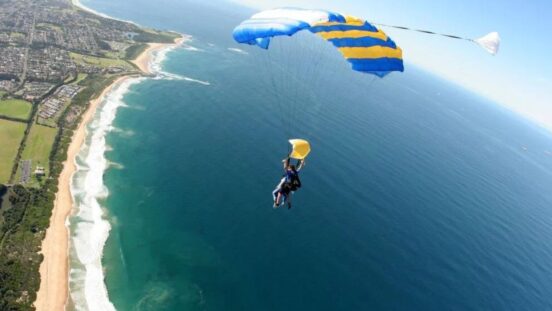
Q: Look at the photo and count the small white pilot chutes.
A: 1